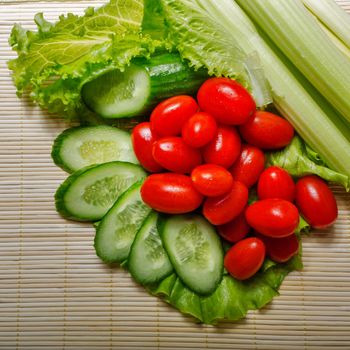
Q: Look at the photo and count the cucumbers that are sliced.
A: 5